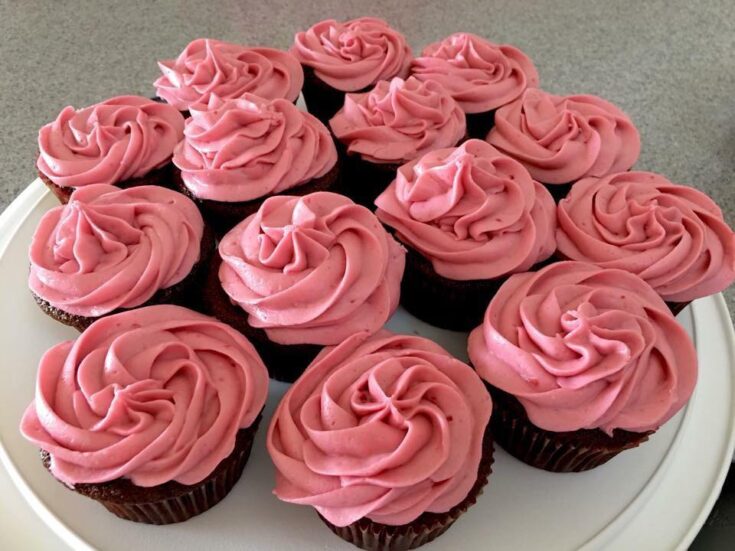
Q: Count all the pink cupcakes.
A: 14